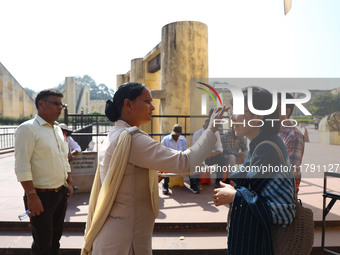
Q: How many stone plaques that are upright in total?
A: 1